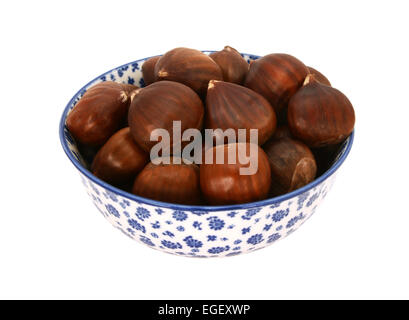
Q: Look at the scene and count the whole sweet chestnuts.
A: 13